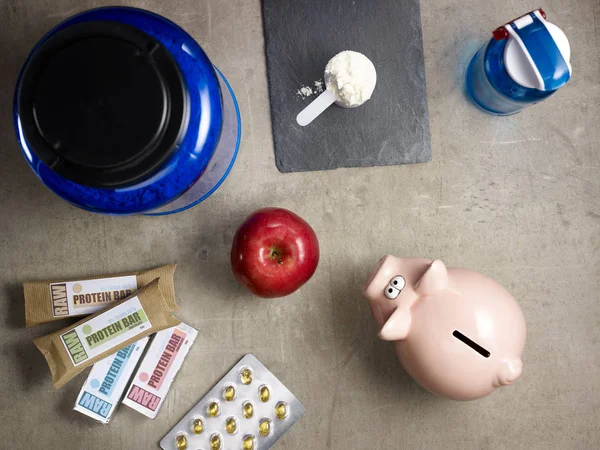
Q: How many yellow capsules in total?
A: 12